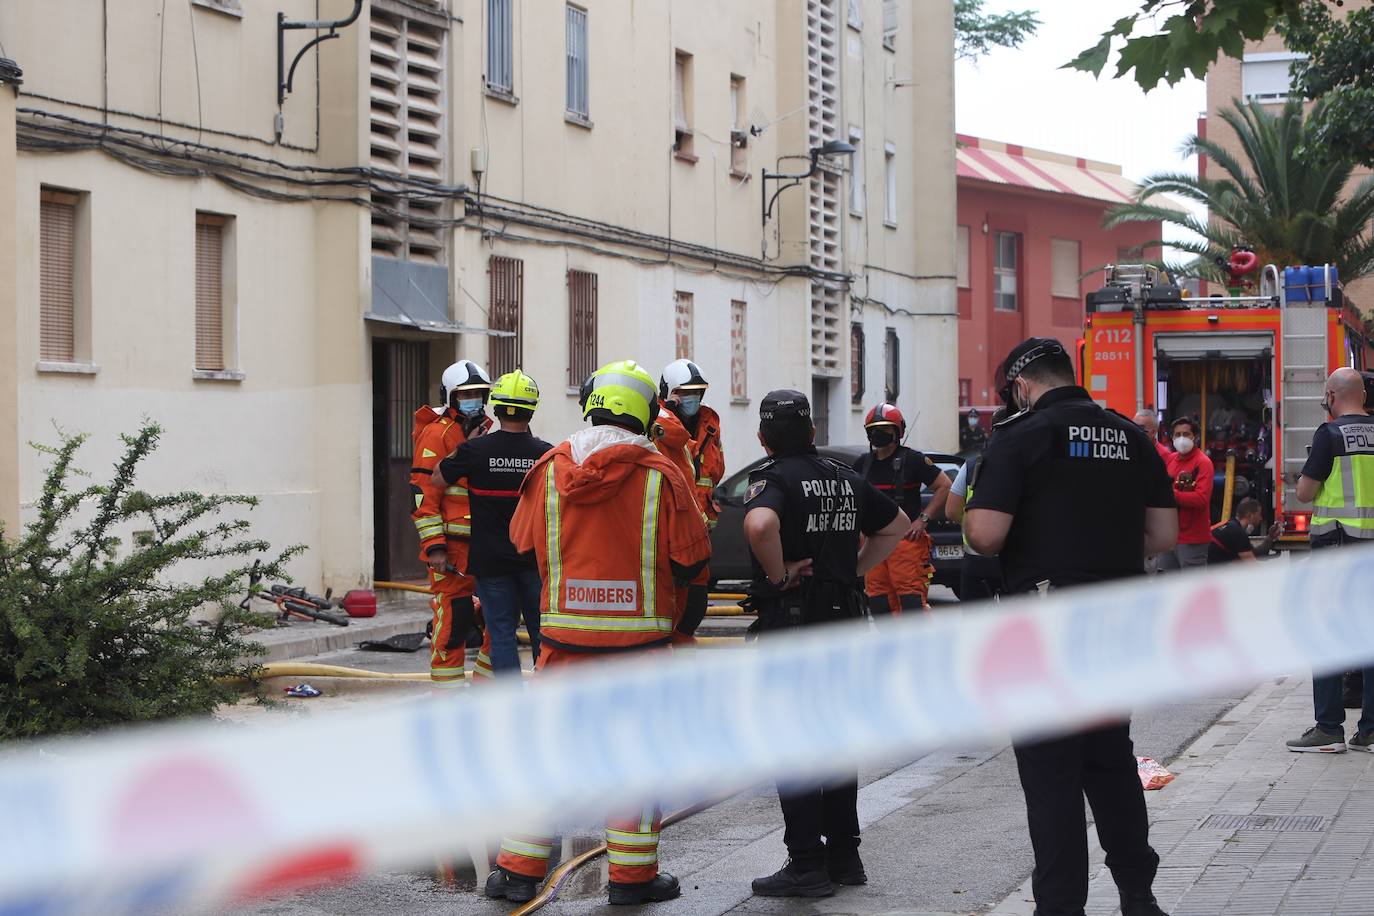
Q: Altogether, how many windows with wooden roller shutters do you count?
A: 2